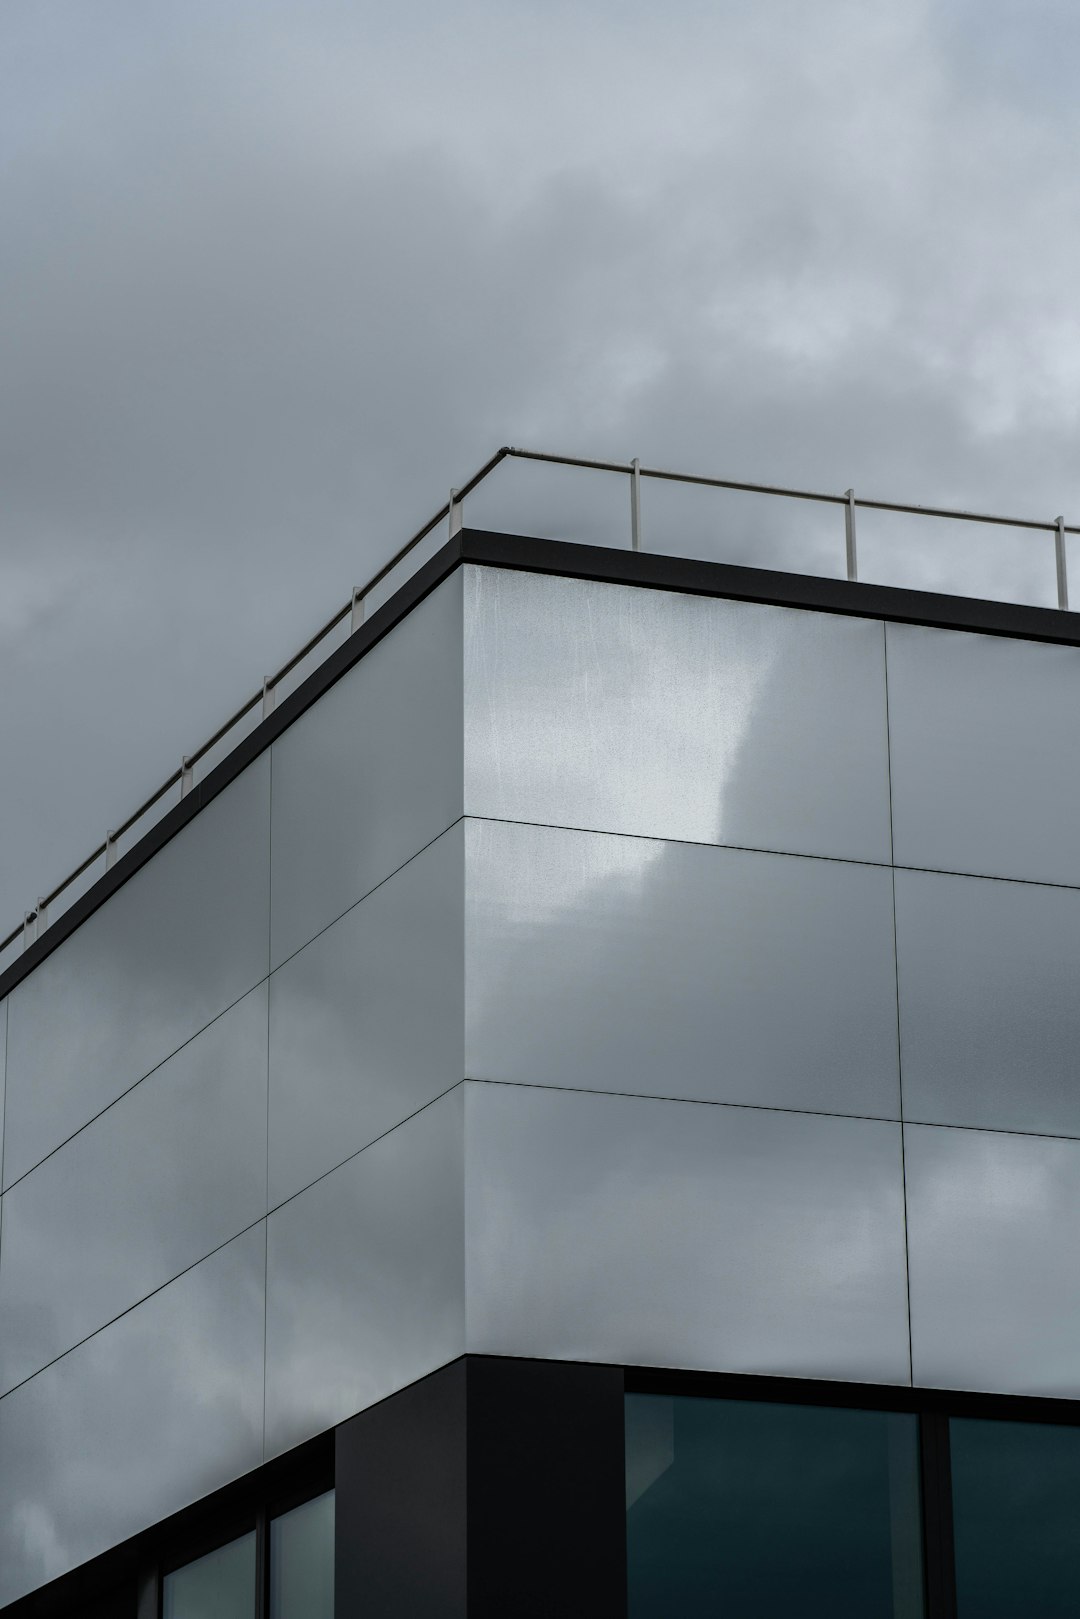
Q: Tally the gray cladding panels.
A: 12